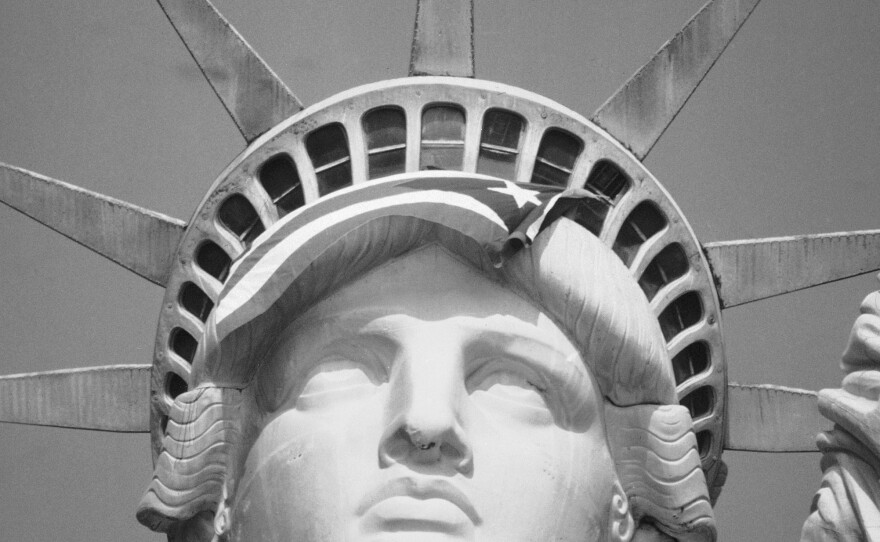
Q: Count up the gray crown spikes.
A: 7